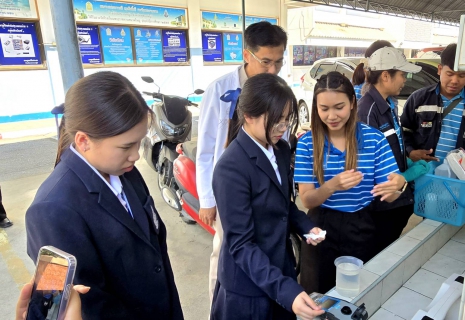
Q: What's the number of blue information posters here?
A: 7